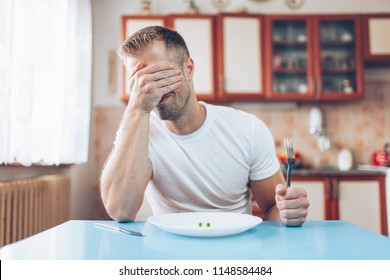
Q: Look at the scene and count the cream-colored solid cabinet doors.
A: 6